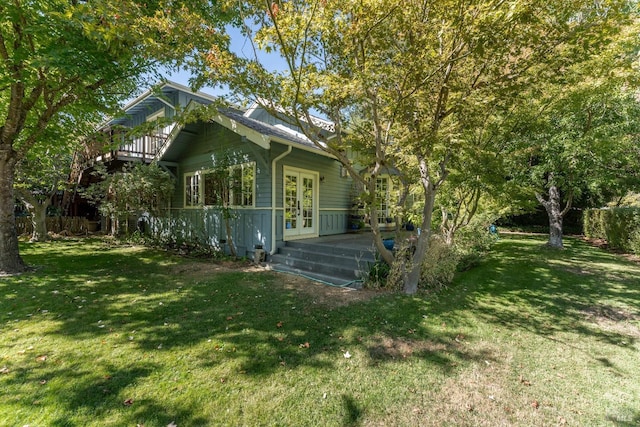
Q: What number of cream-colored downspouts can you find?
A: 1